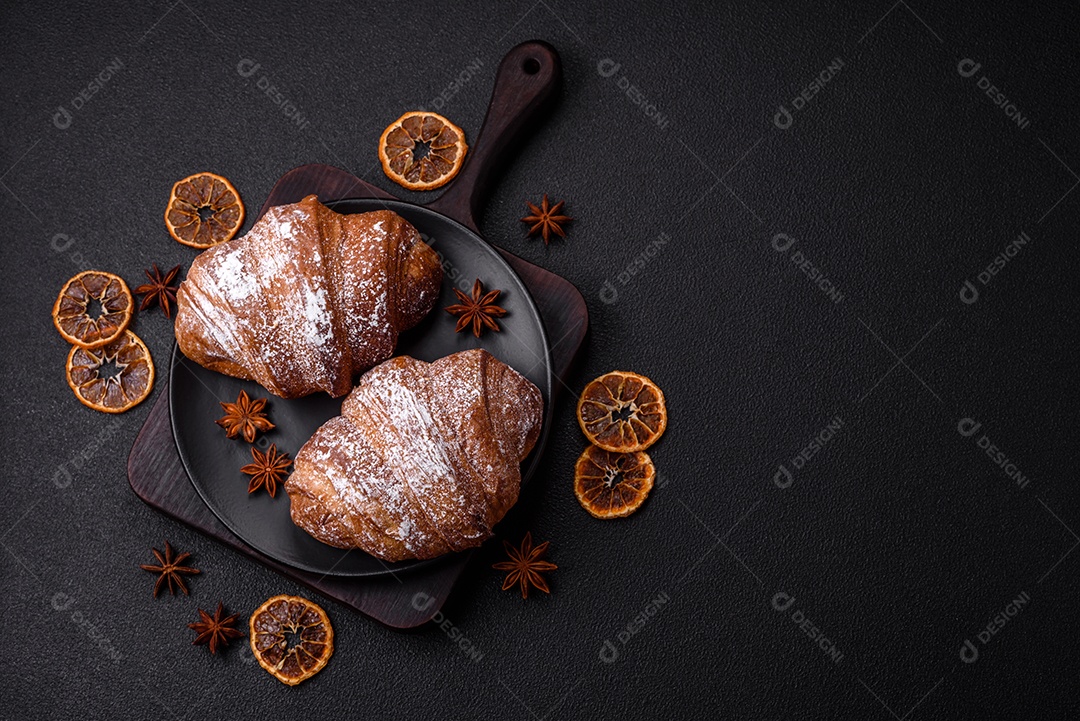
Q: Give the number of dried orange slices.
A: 7